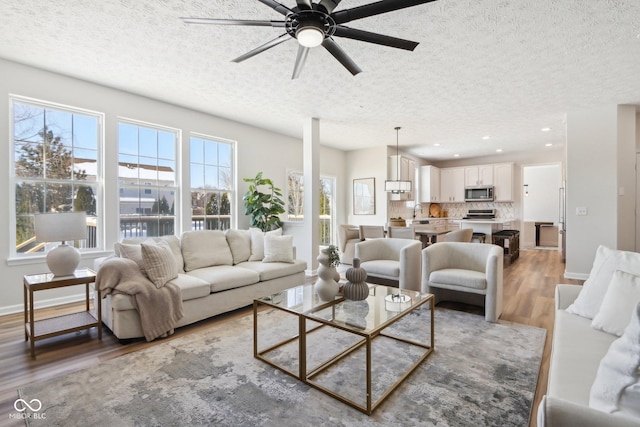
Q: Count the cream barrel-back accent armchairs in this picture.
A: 2